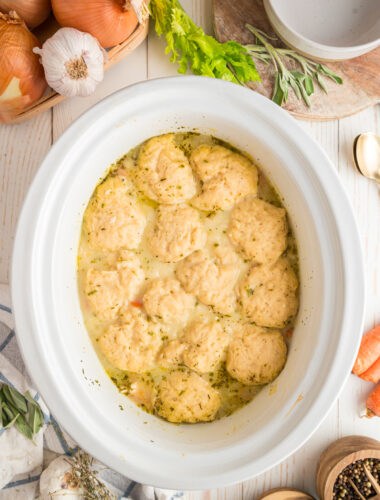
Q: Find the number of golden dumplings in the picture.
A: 13